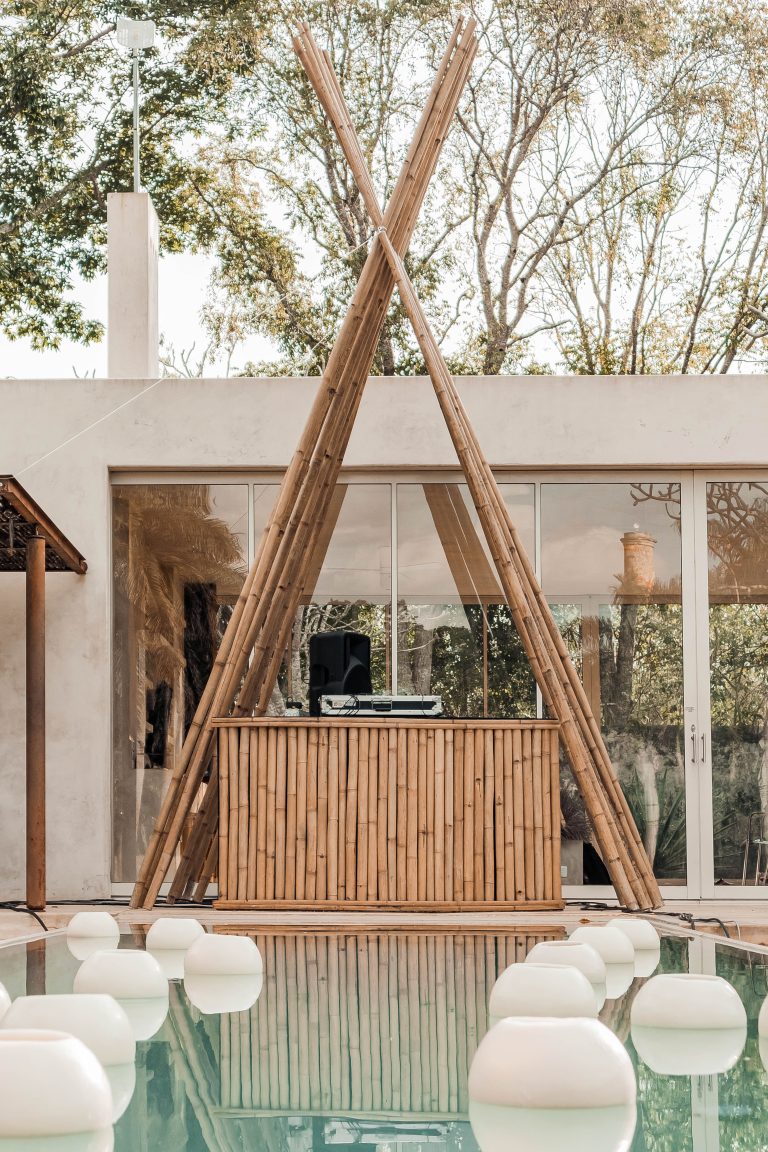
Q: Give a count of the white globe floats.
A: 14